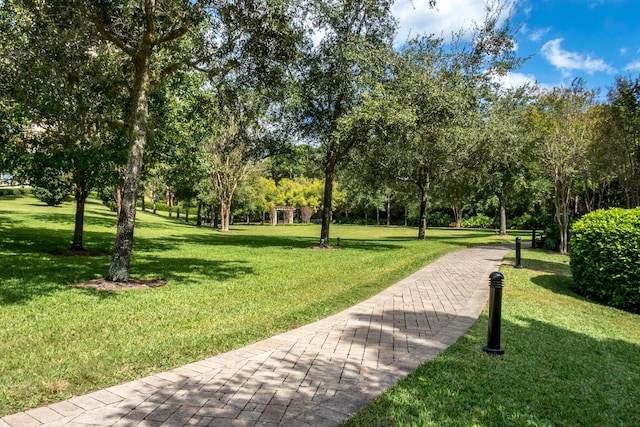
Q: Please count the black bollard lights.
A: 3